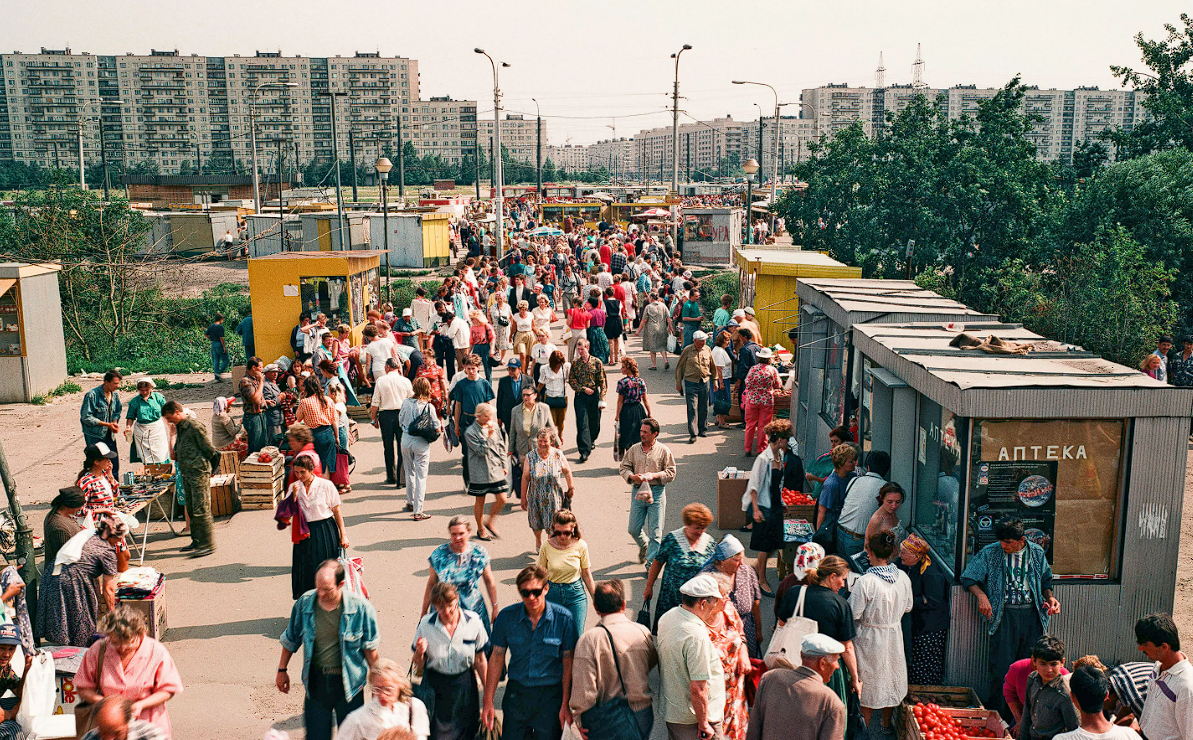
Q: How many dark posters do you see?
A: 2